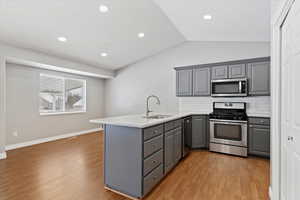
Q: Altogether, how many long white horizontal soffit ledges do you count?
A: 1